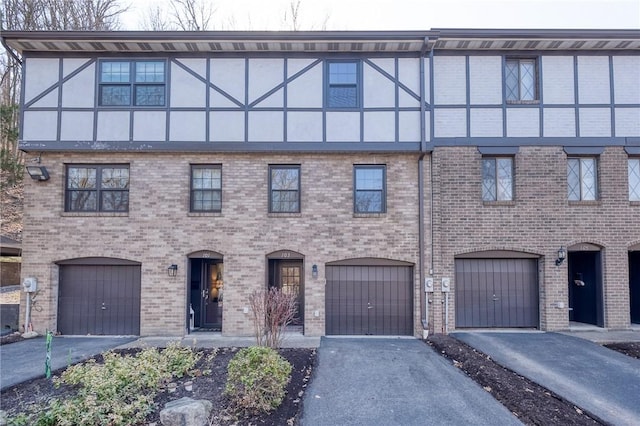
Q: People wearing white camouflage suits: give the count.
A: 0